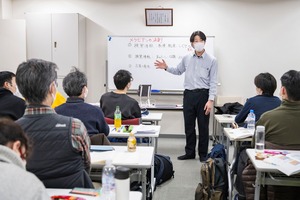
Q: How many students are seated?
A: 7